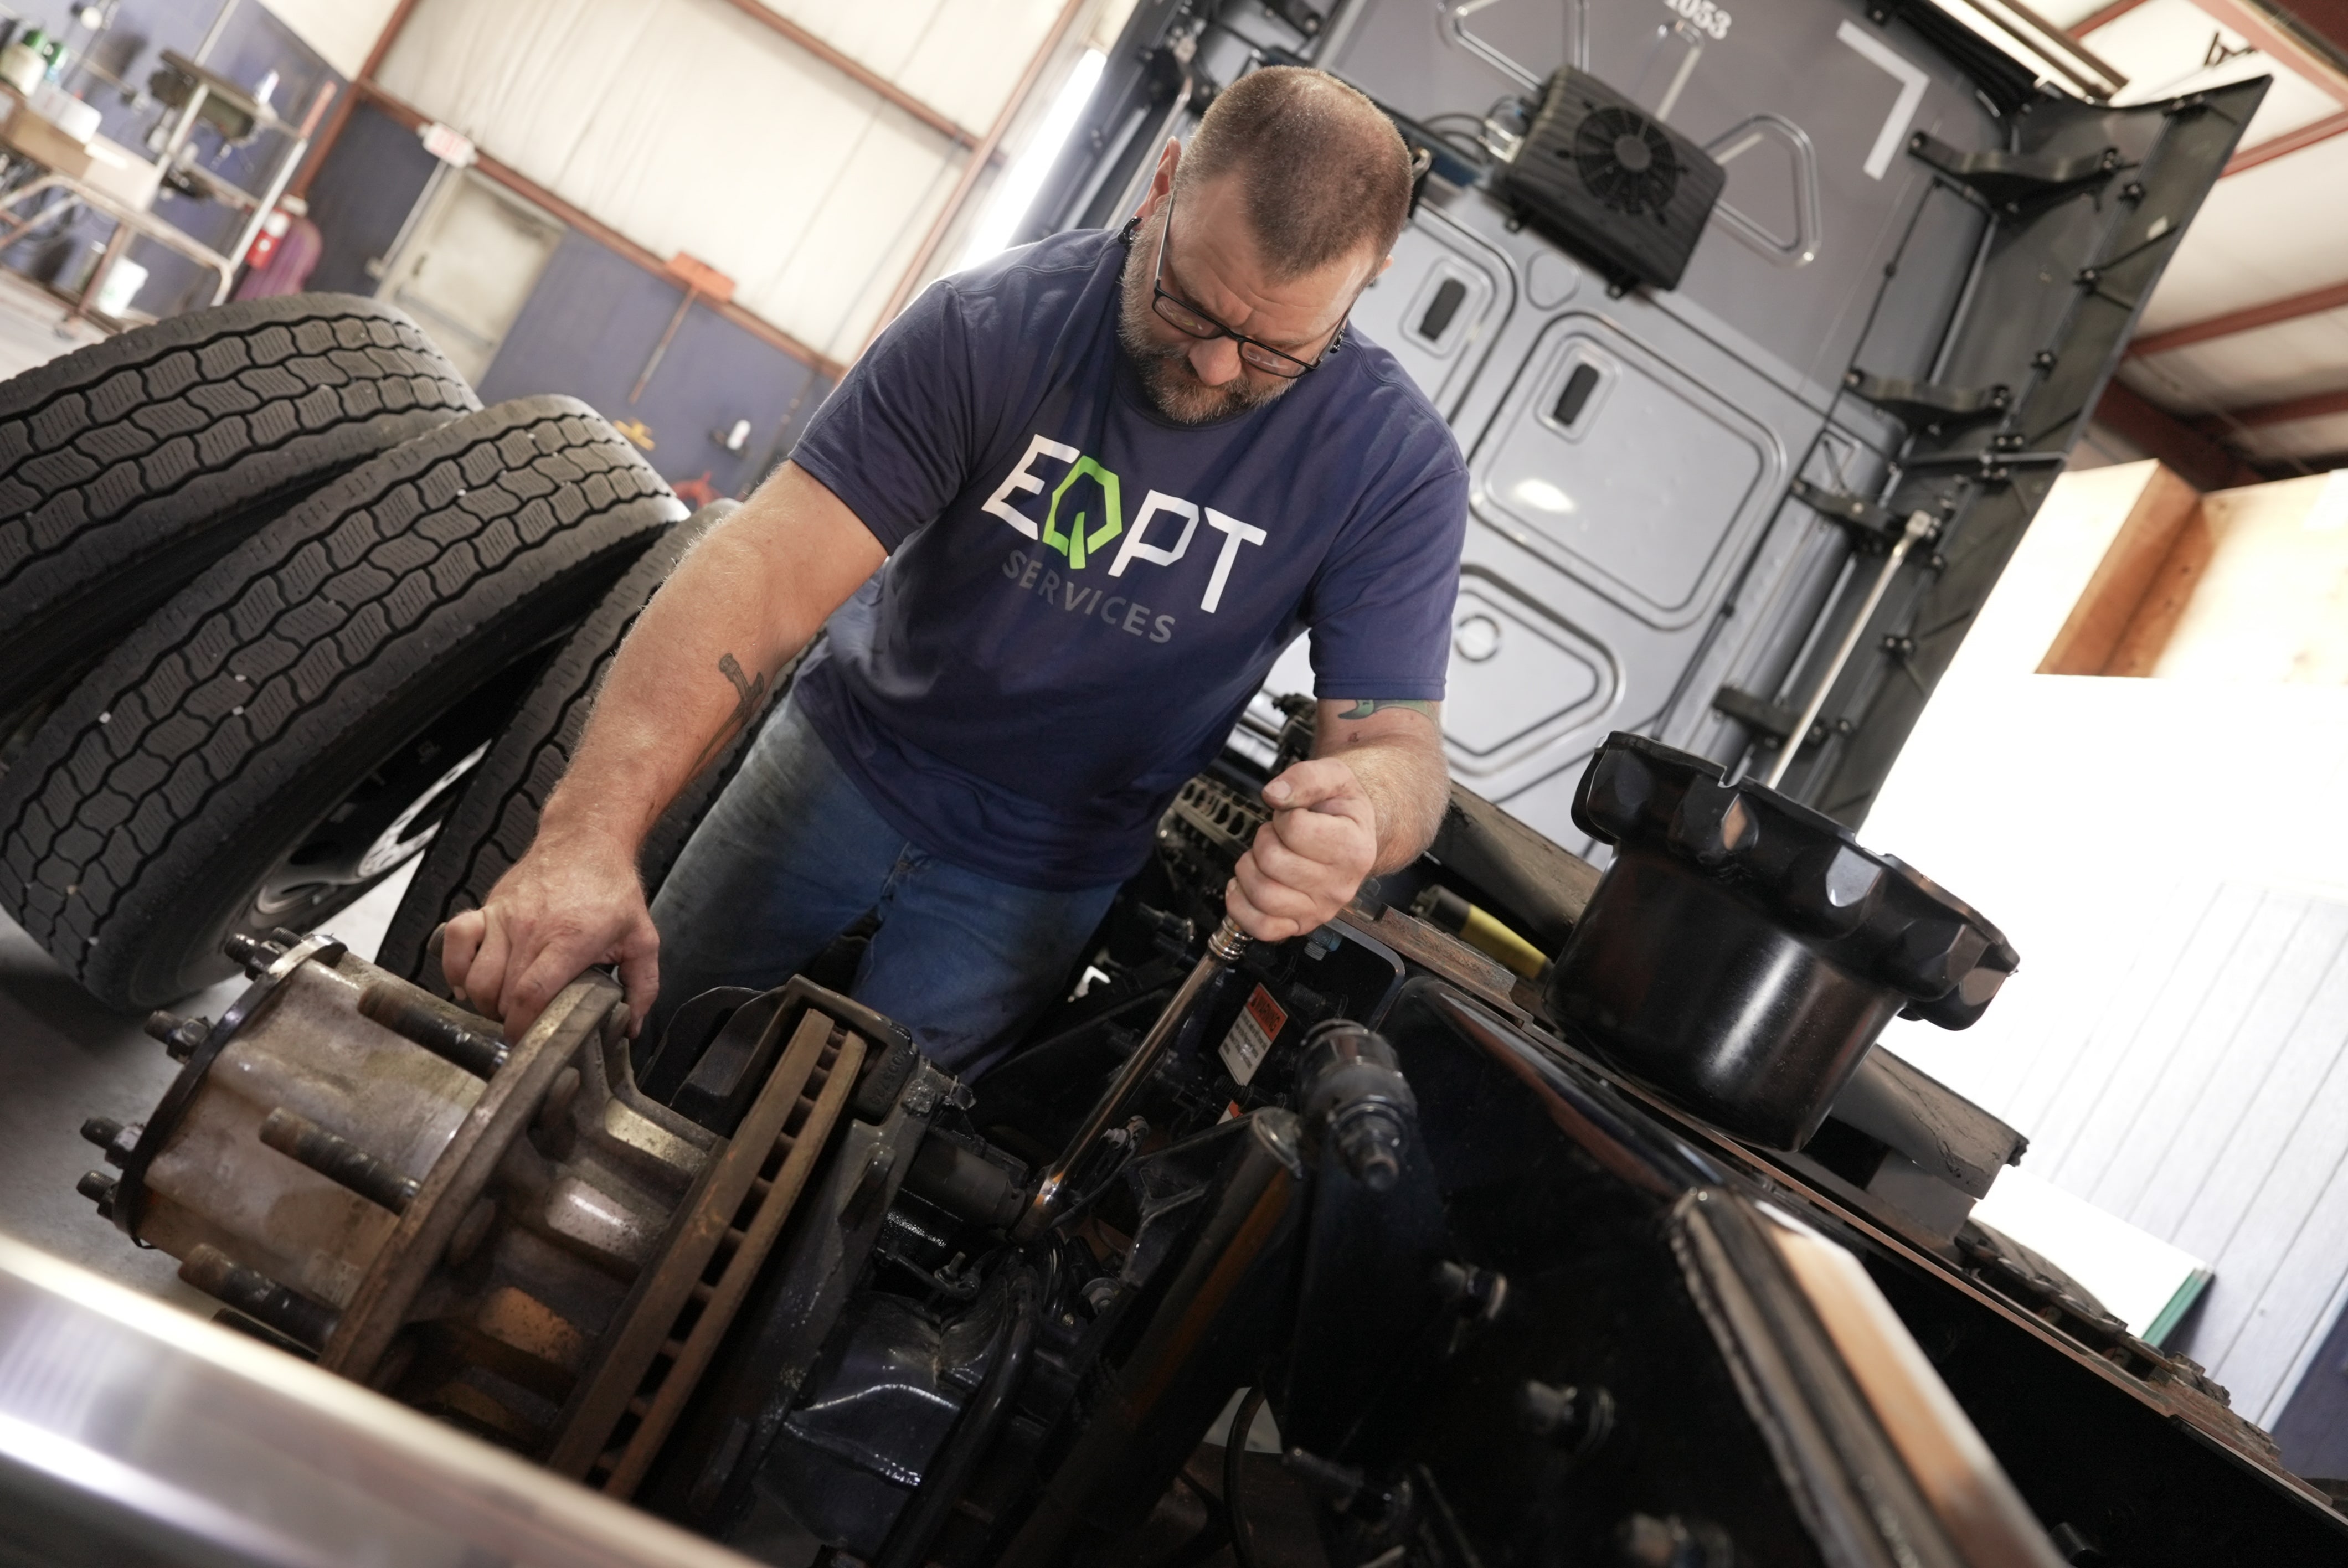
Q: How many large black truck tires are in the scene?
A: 3